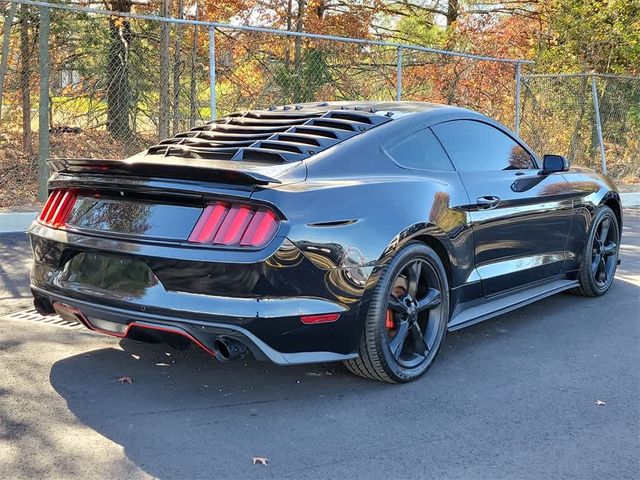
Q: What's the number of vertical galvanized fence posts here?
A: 5